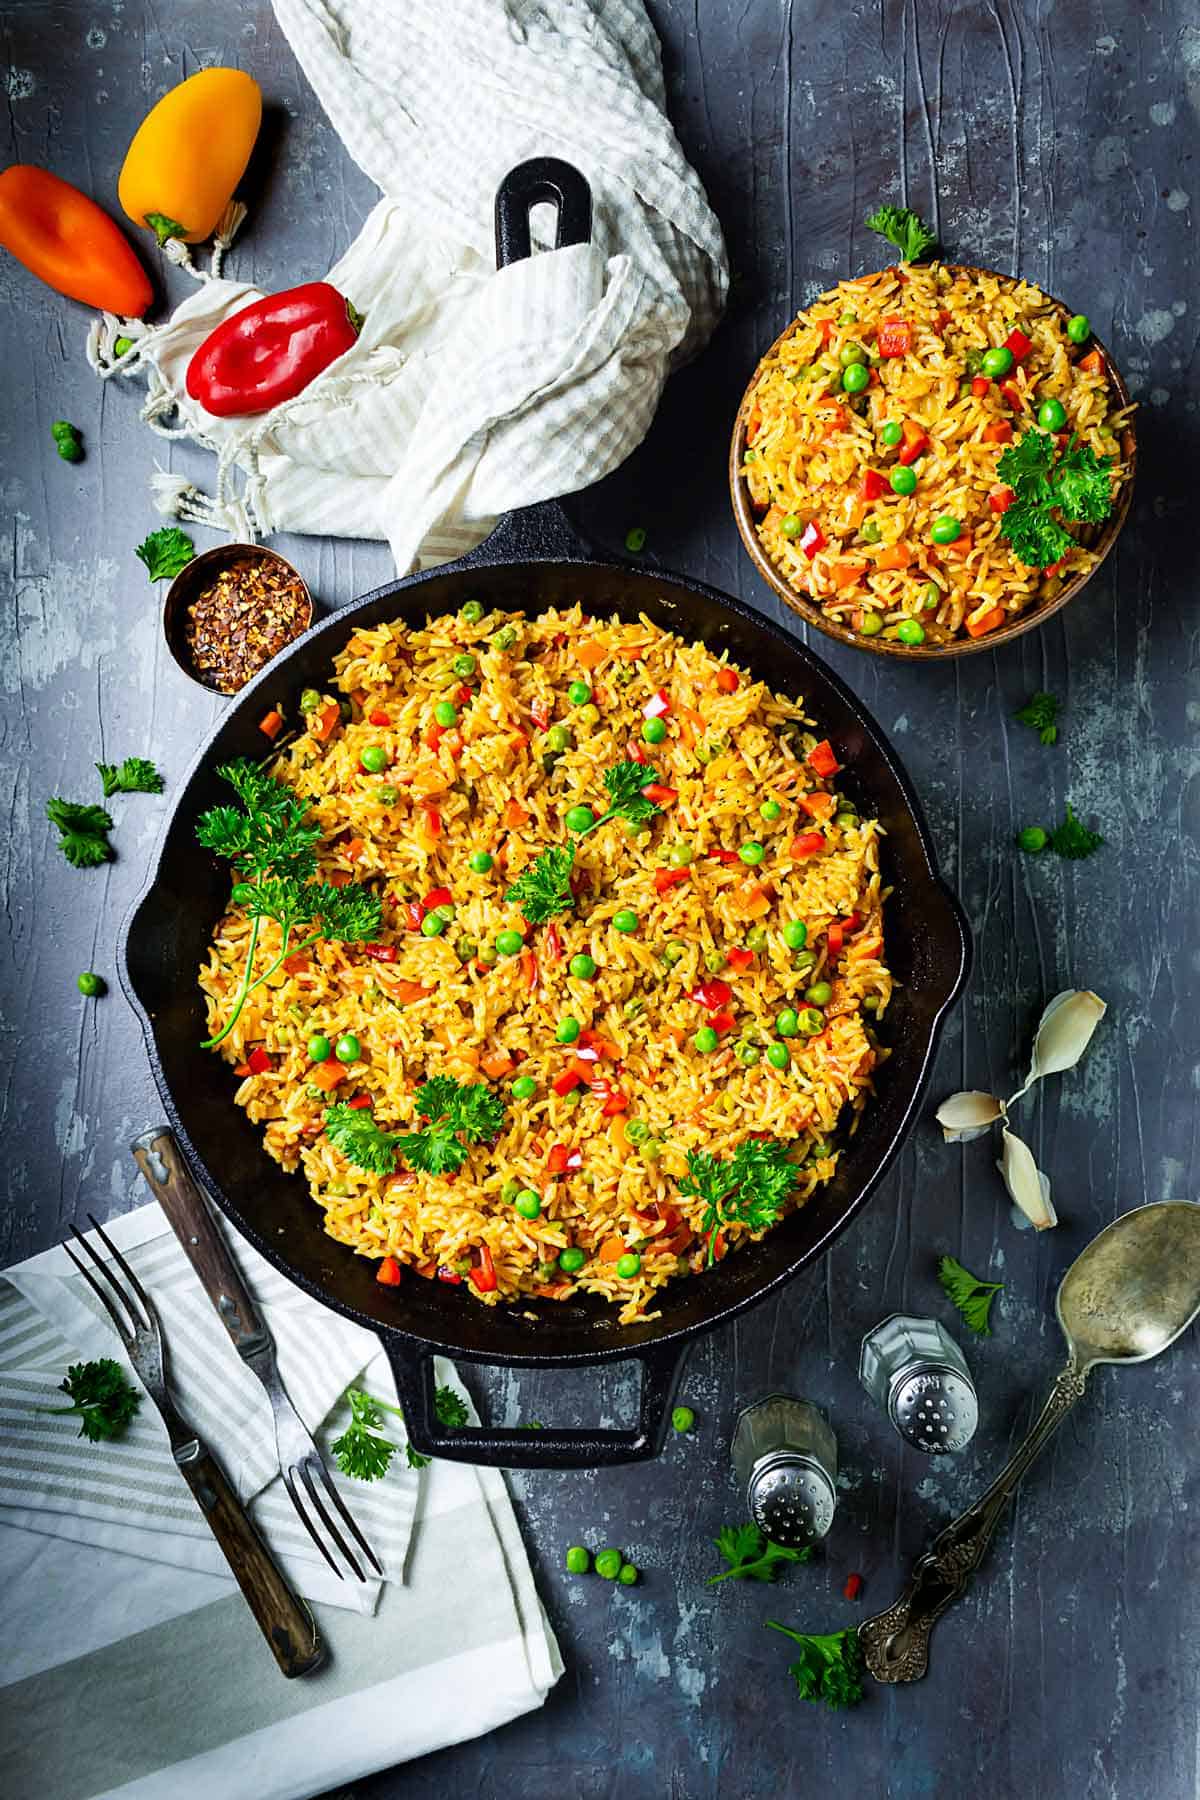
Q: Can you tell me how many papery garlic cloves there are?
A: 3